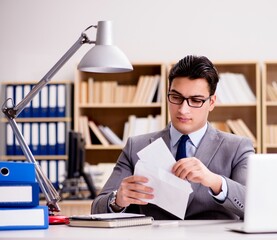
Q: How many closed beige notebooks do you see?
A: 1